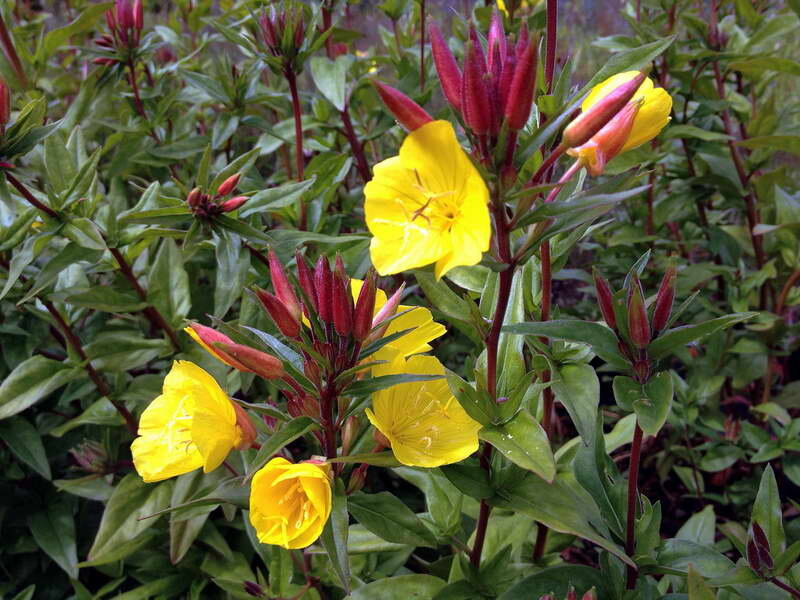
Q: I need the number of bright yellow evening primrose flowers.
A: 6